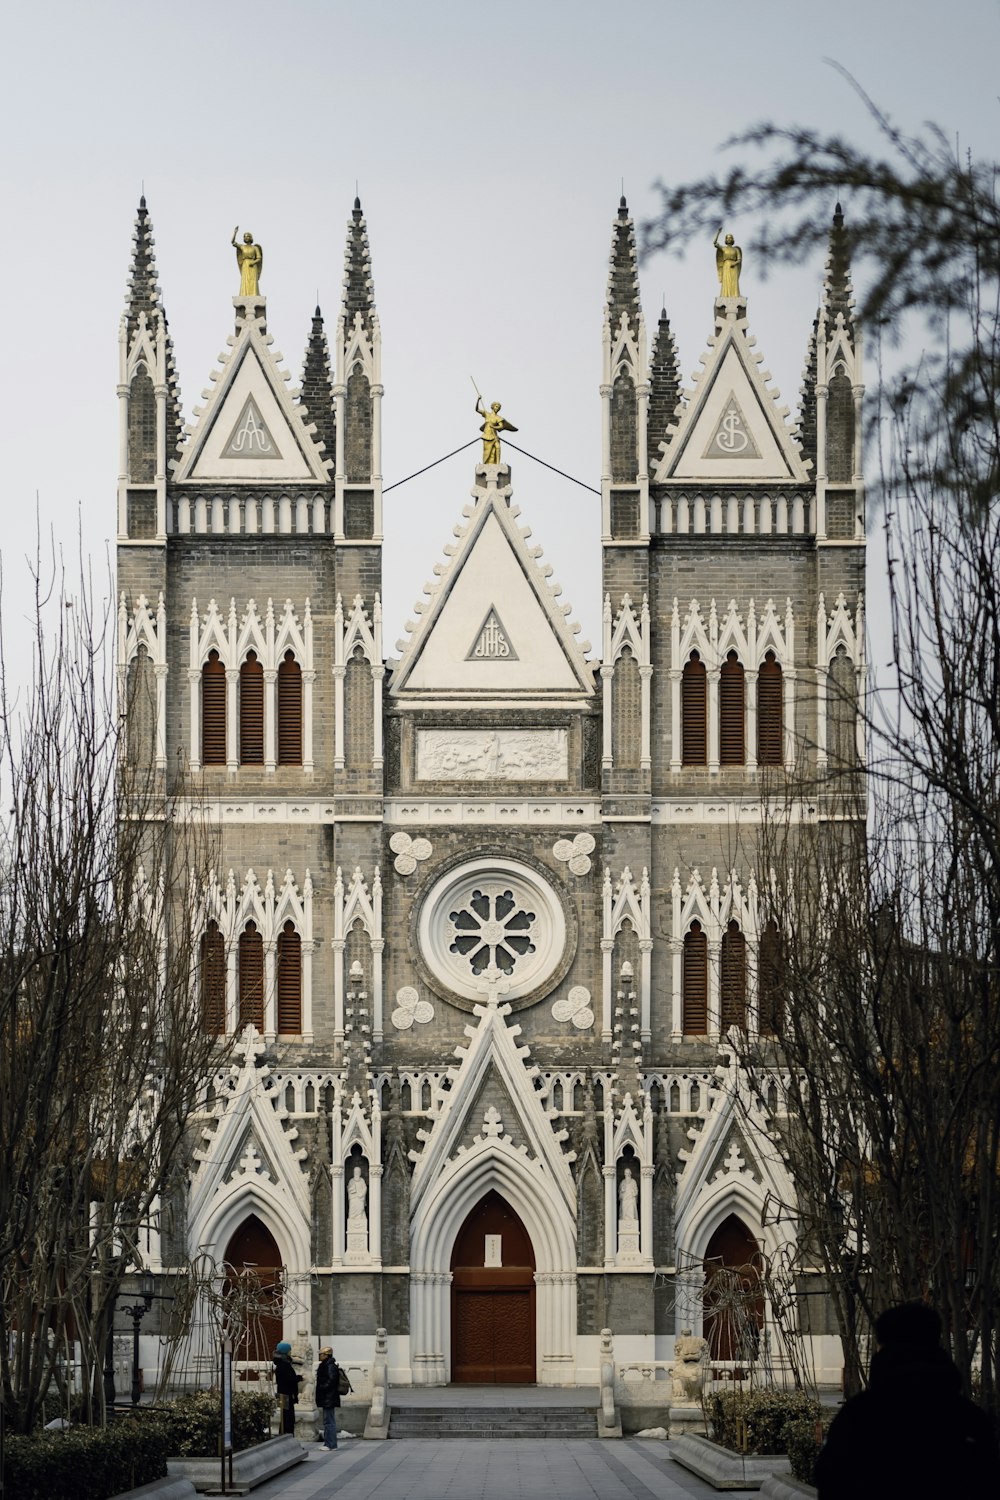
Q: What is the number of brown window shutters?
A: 12